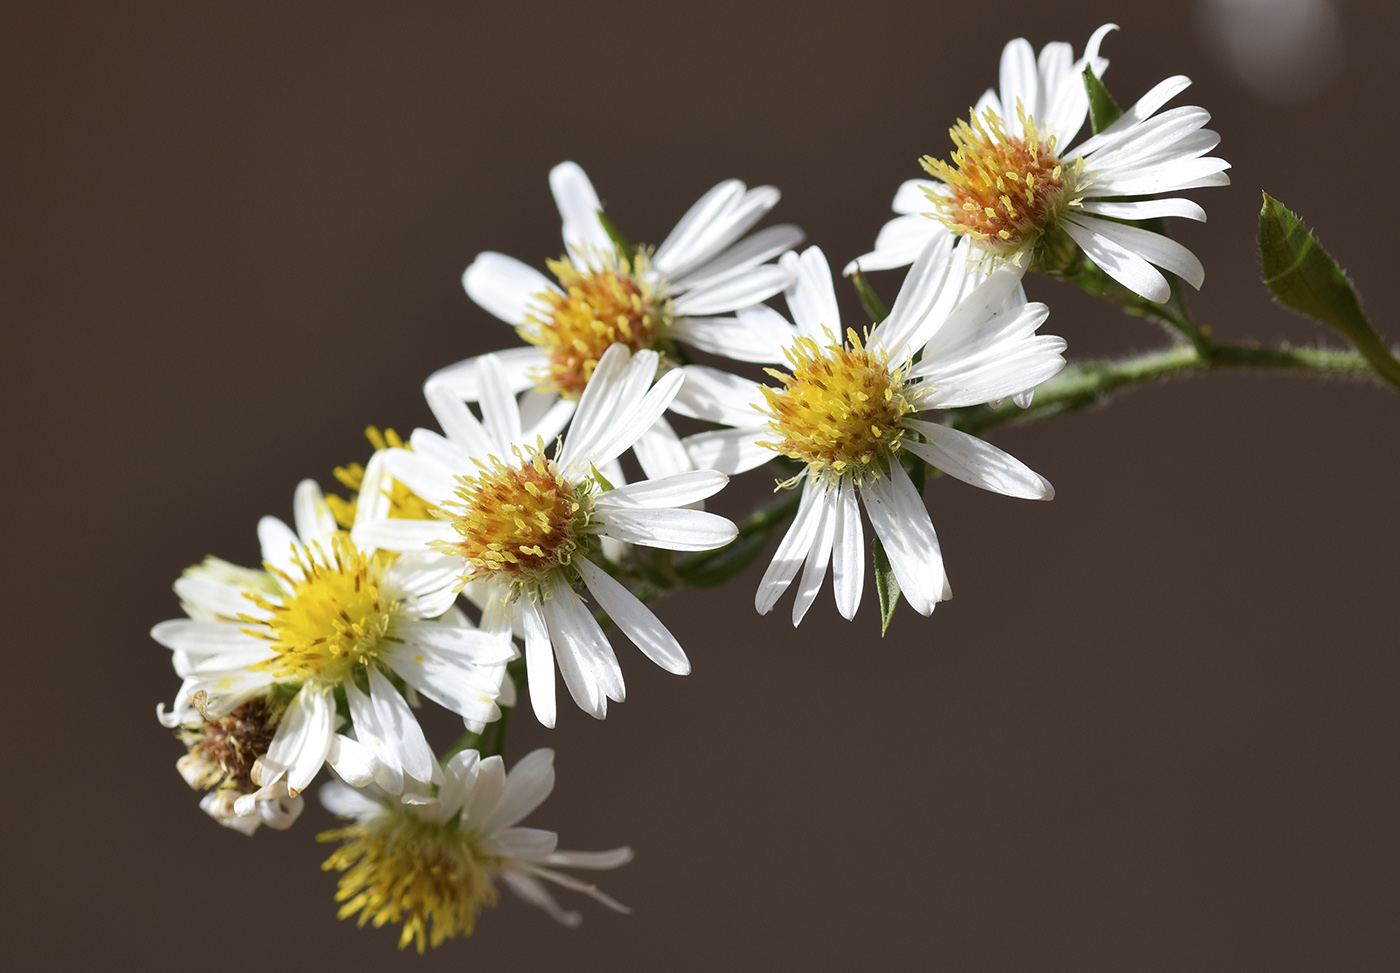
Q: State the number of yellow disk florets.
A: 7